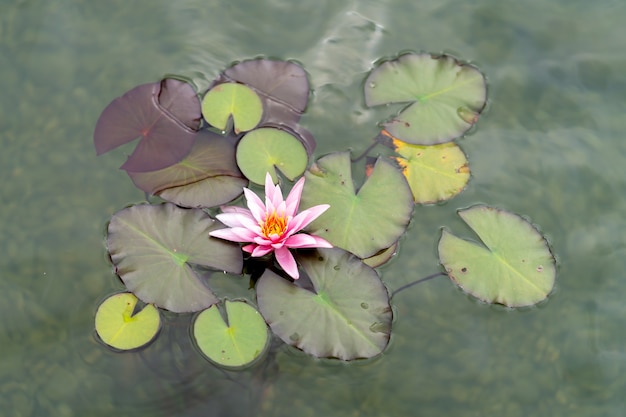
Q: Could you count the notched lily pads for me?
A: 11